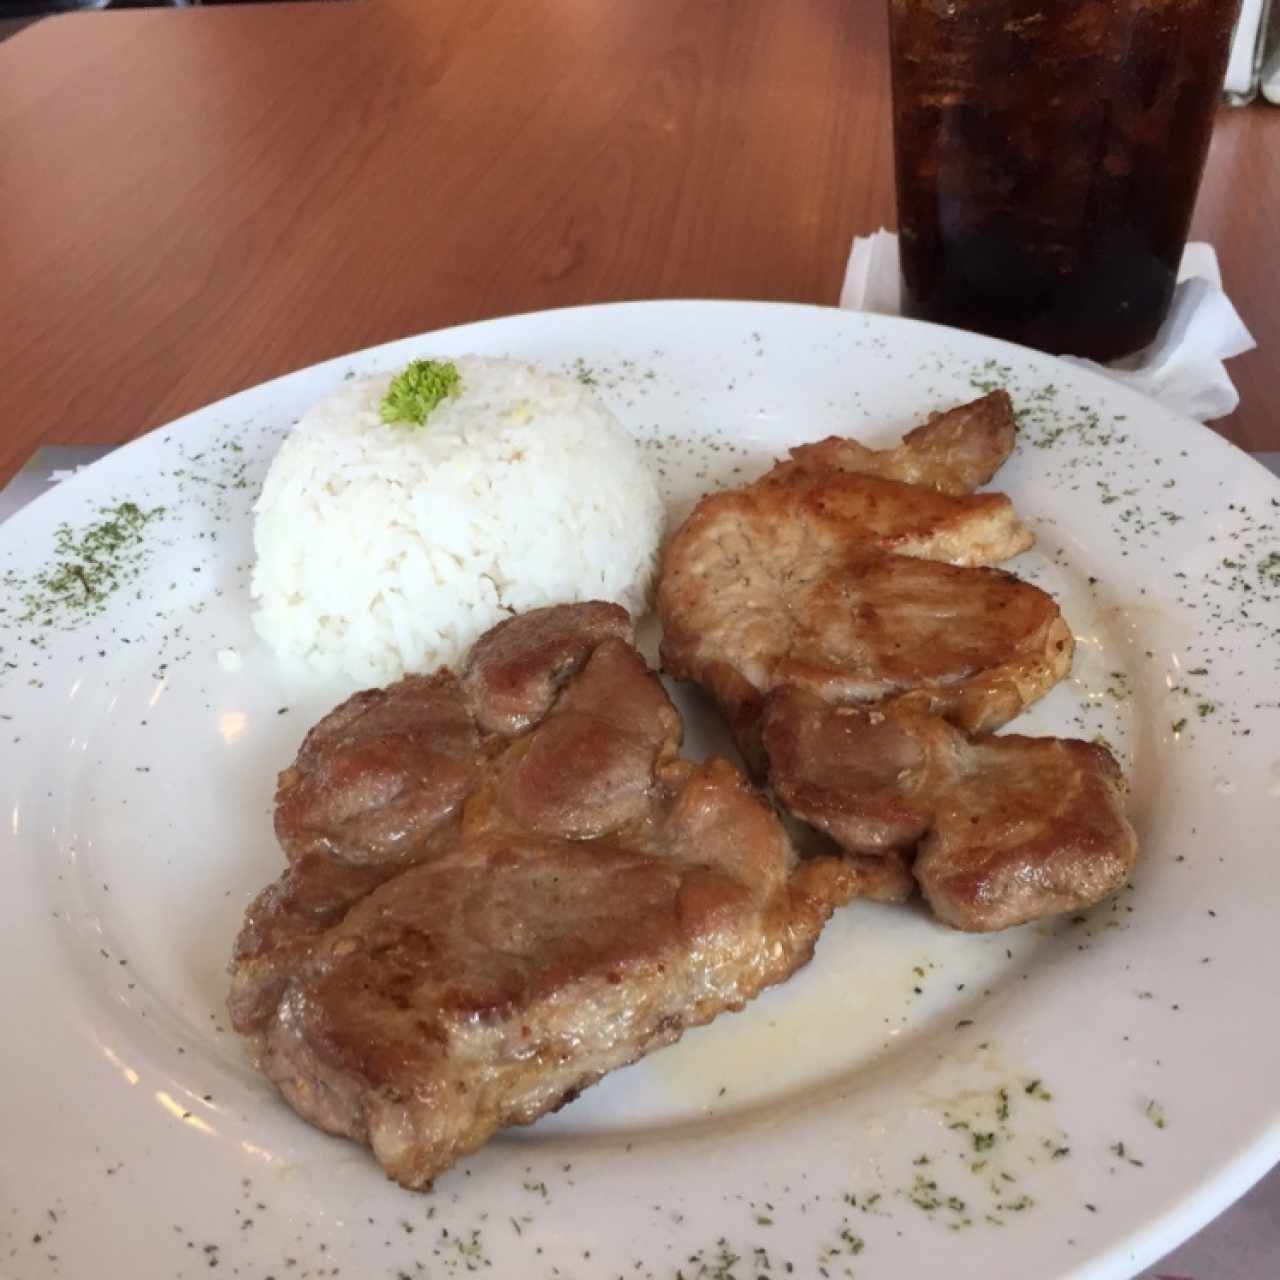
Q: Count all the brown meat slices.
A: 2